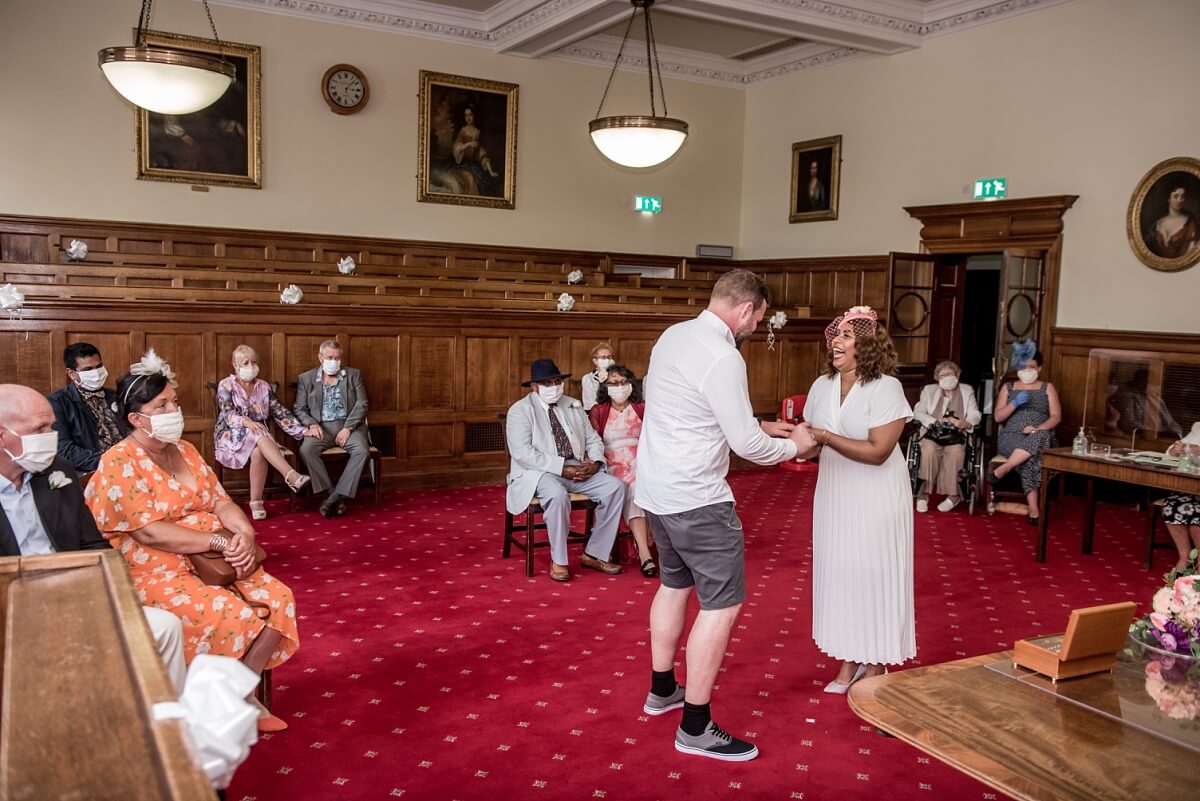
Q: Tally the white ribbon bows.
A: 8